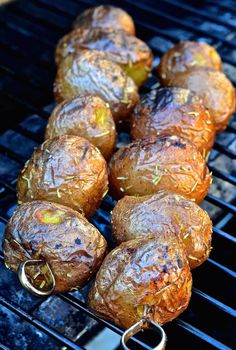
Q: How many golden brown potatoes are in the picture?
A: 12